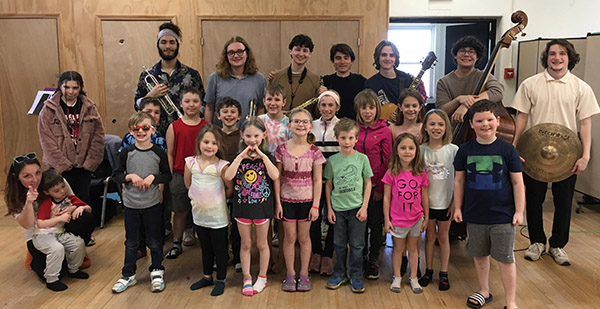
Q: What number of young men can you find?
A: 7